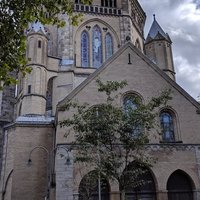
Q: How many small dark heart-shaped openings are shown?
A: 2